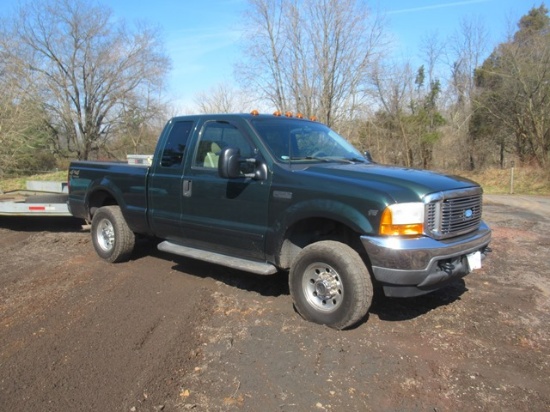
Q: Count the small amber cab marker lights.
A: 5